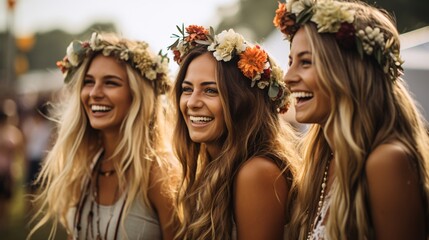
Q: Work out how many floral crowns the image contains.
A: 3